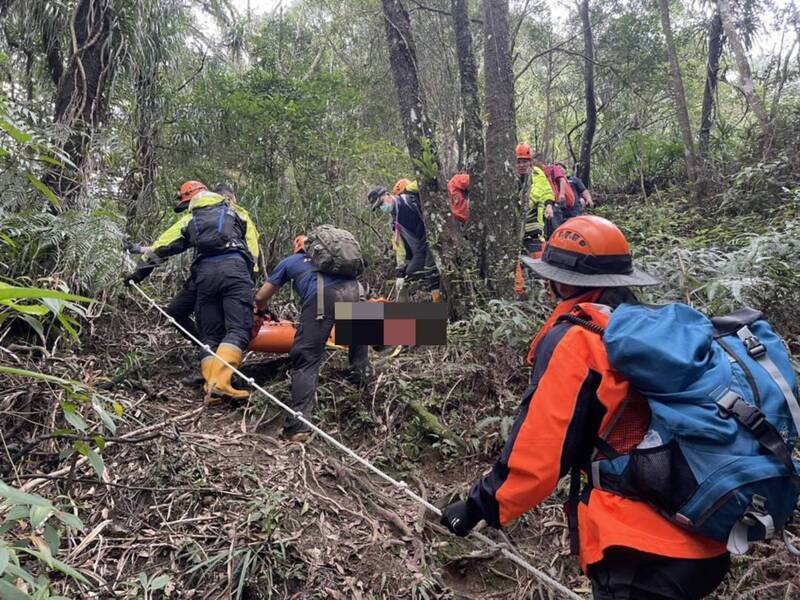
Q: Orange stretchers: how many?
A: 1